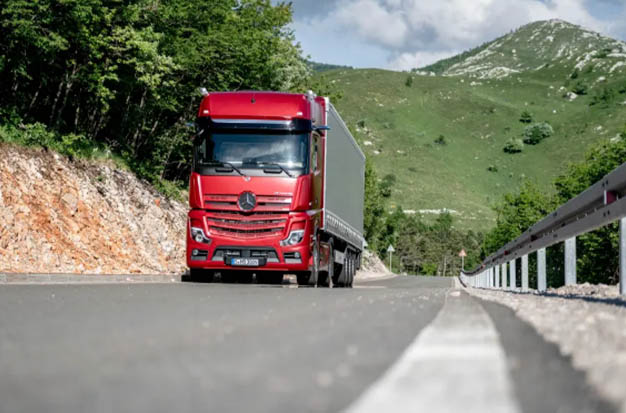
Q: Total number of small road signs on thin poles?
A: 2